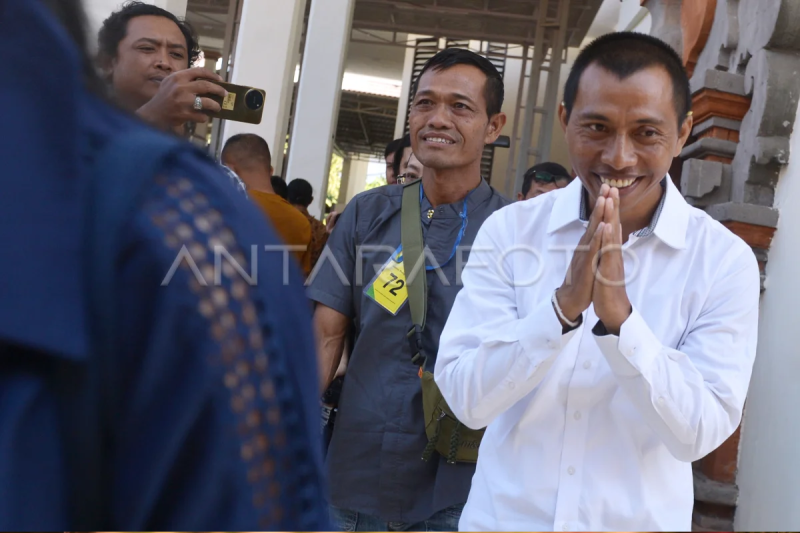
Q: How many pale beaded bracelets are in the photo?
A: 1